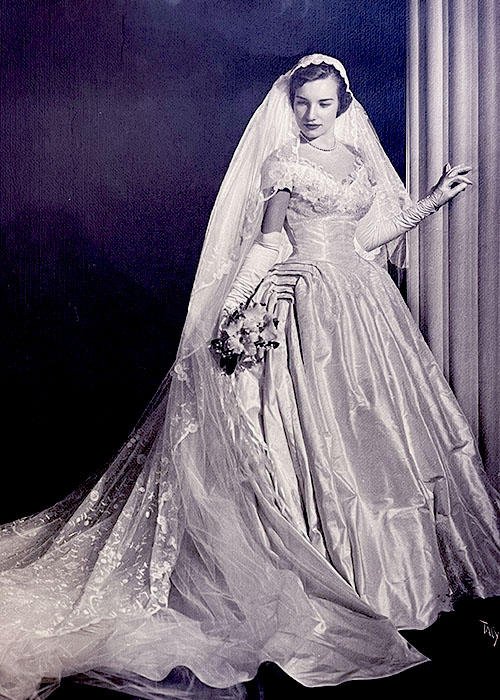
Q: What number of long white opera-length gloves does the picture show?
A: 2